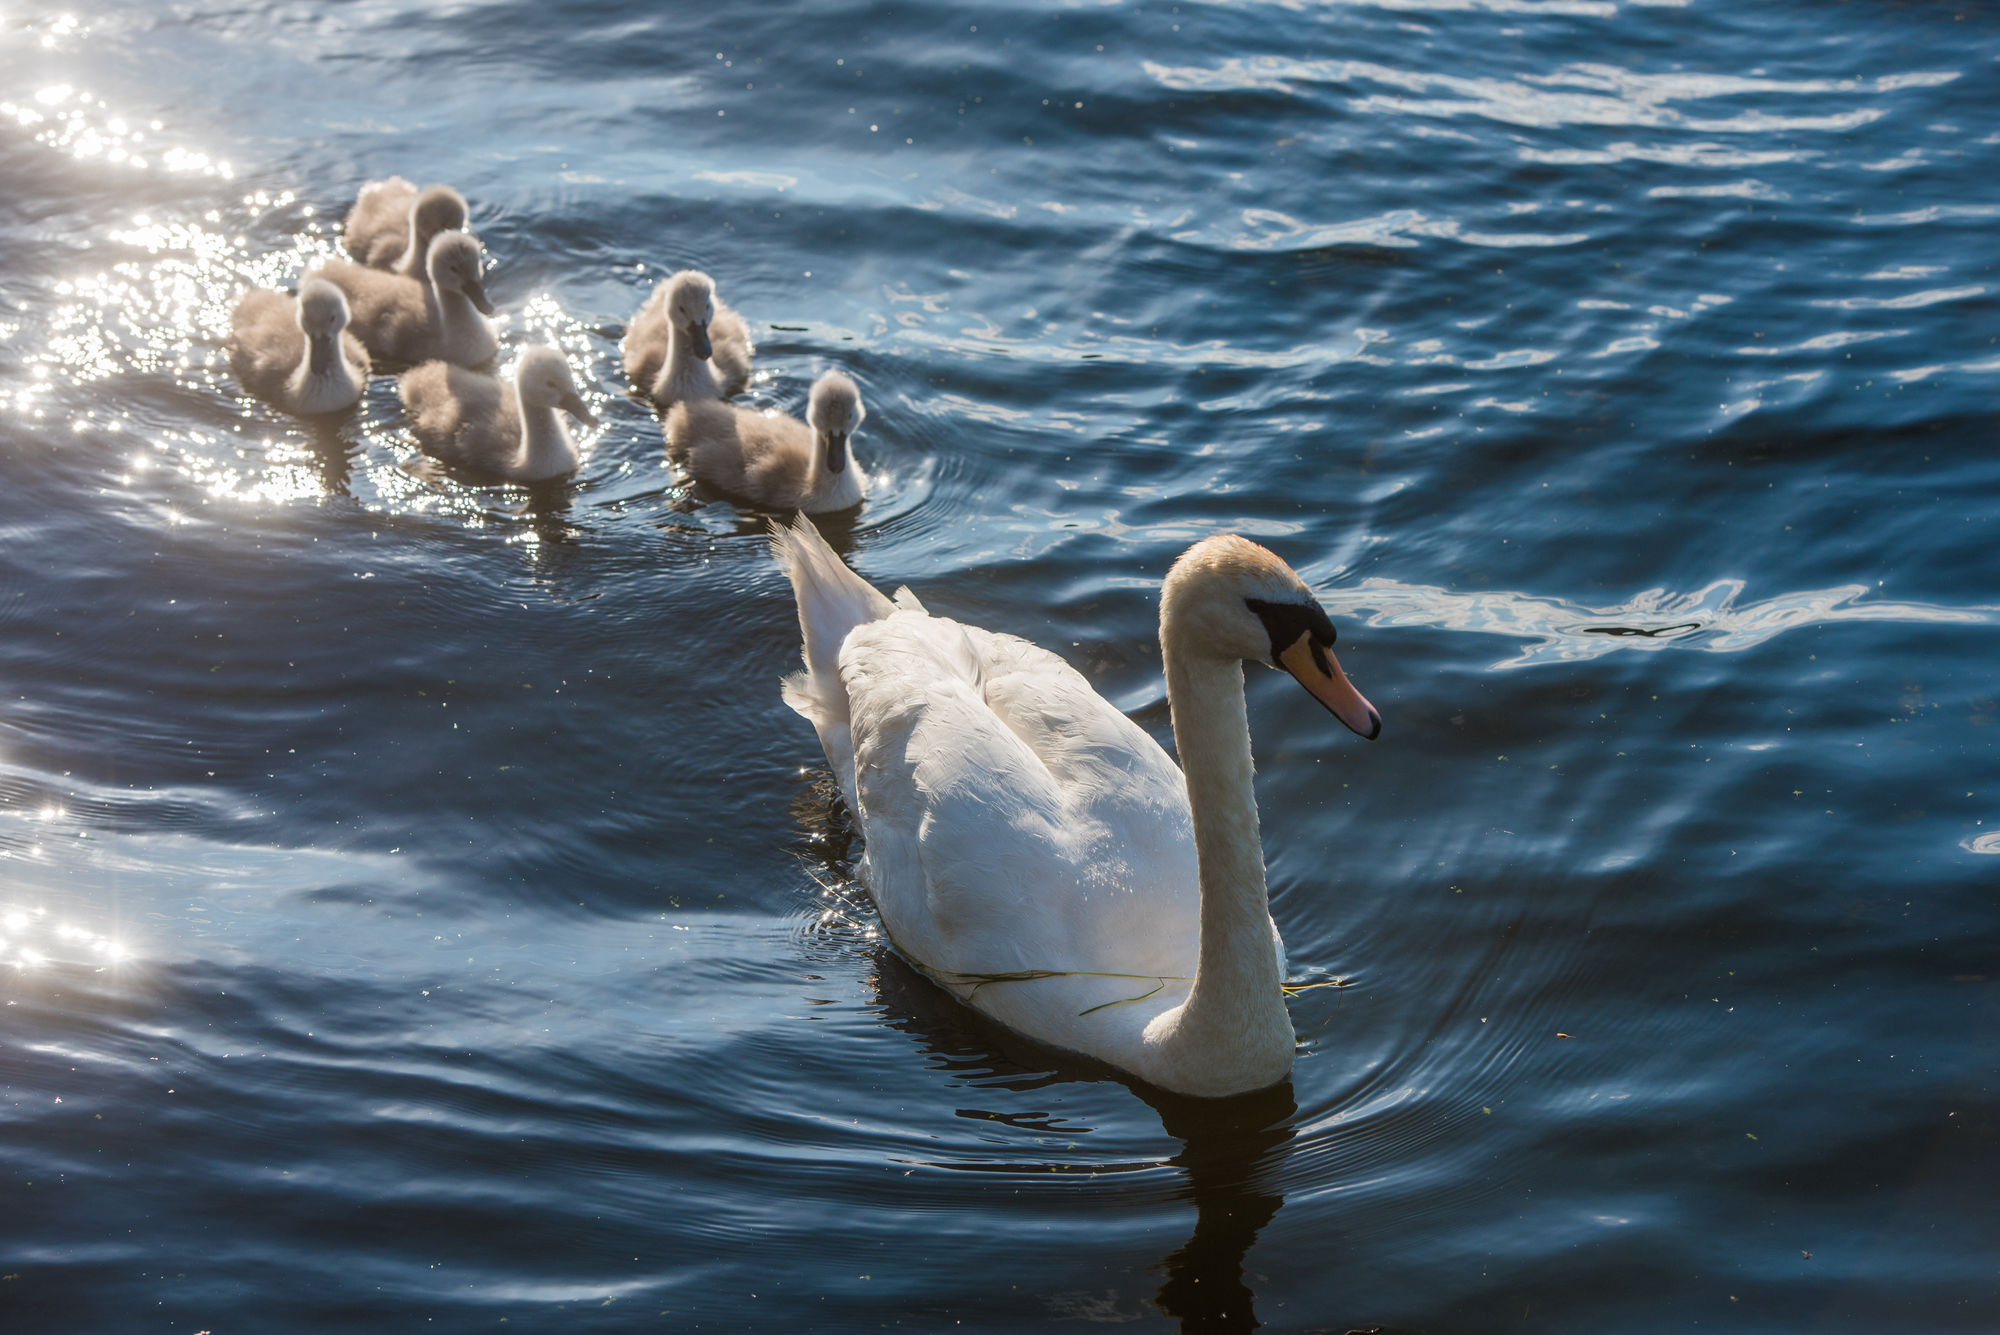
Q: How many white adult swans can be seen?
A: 1